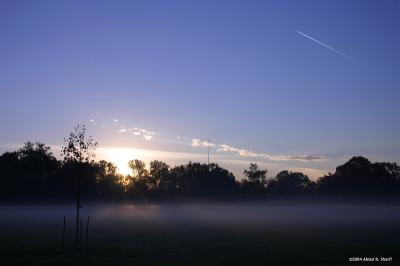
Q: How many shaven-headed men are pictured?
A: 0